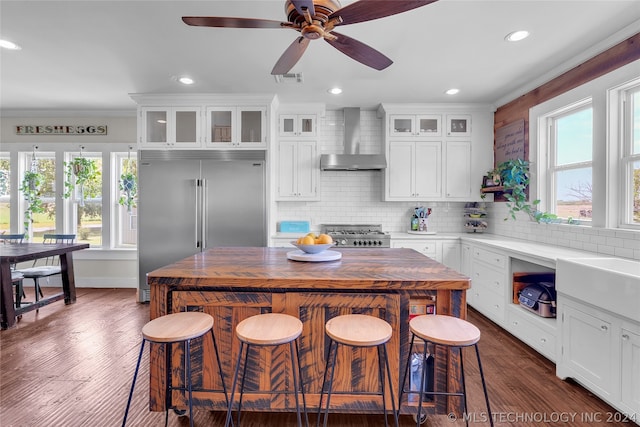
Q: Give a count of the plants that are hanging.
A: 3